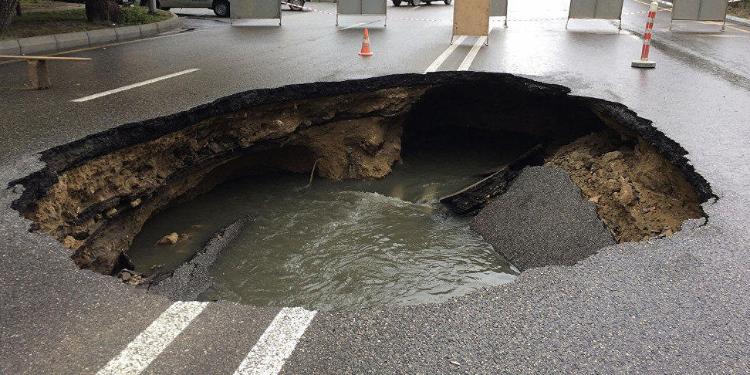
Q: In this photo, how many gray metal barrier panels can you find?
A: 5